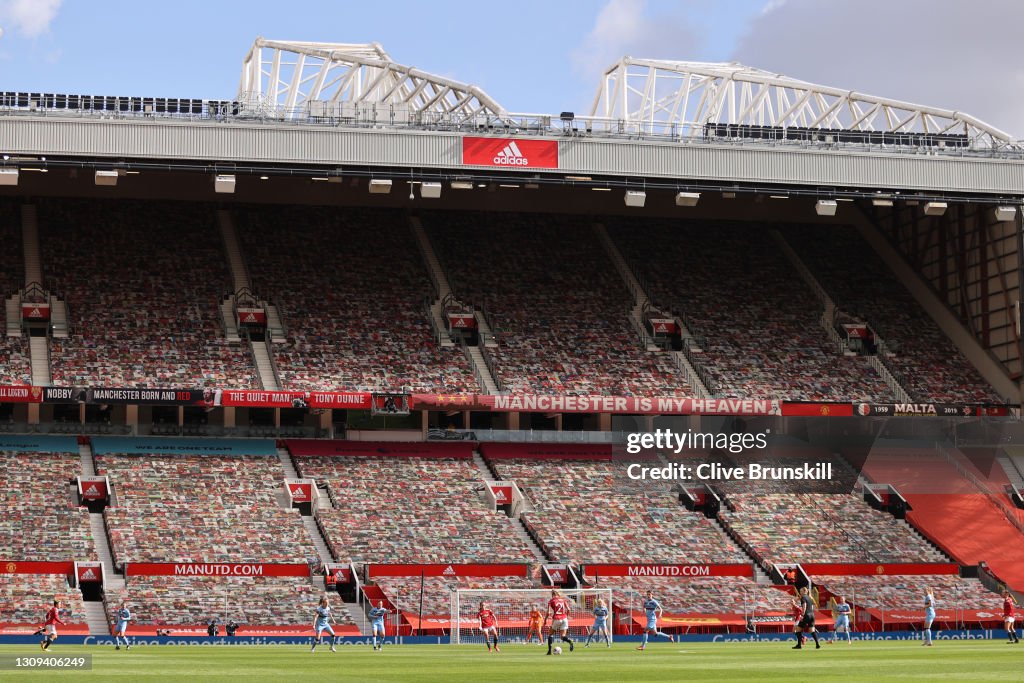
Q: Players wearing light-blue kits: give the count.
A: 7